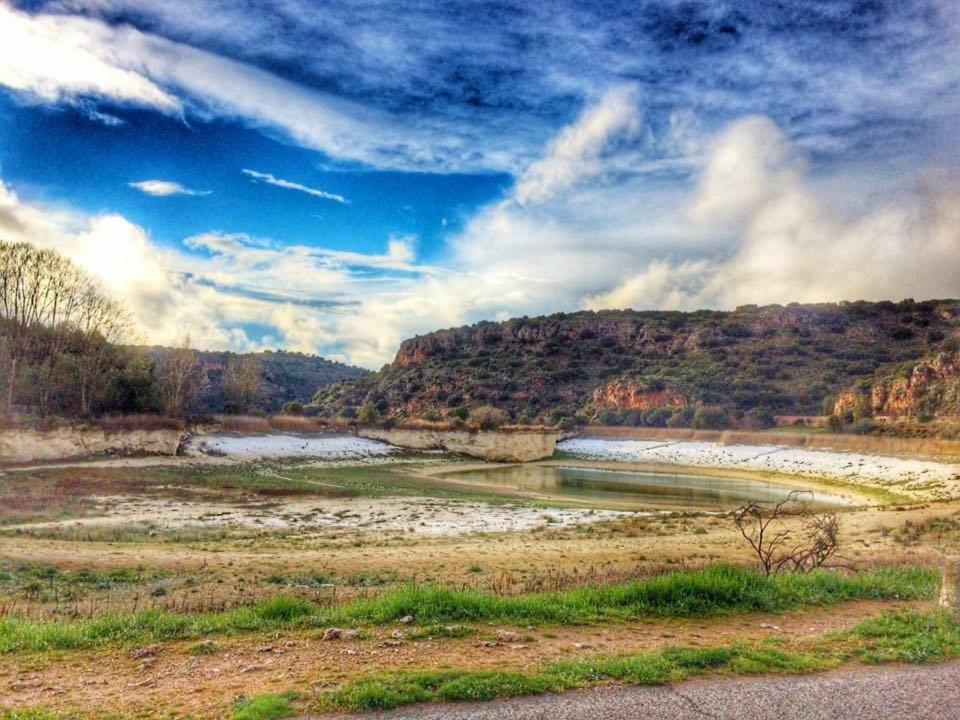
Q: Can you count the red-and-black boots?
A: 0